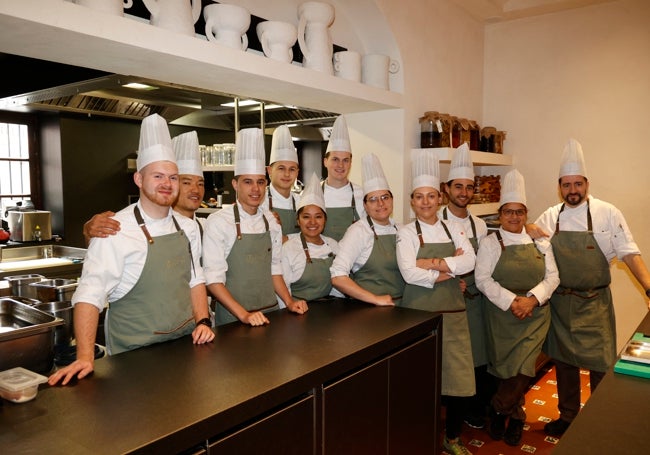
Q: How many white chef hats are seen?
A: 11